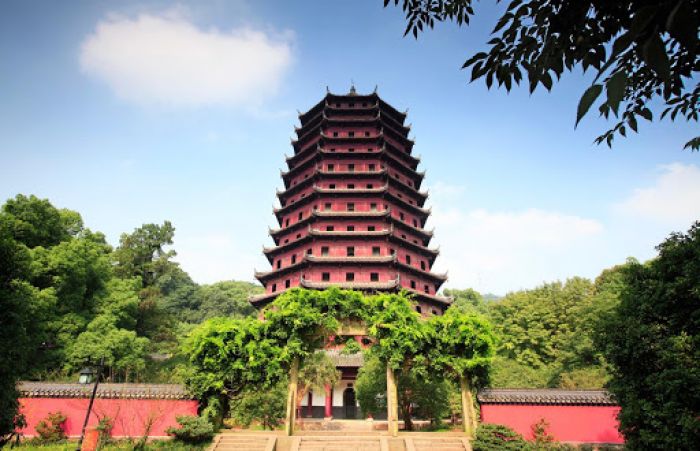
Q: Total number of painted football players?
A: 0